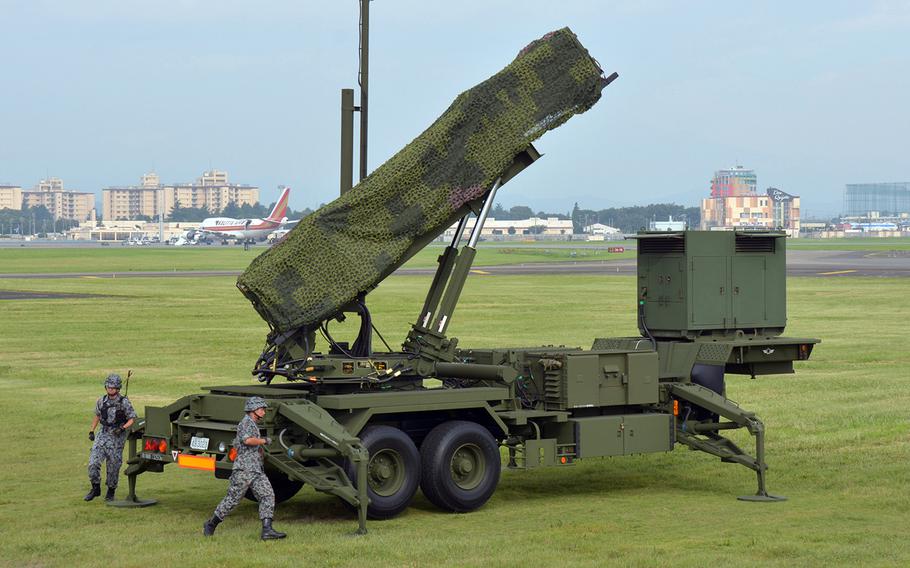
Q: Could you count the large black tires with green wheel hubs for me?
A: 2